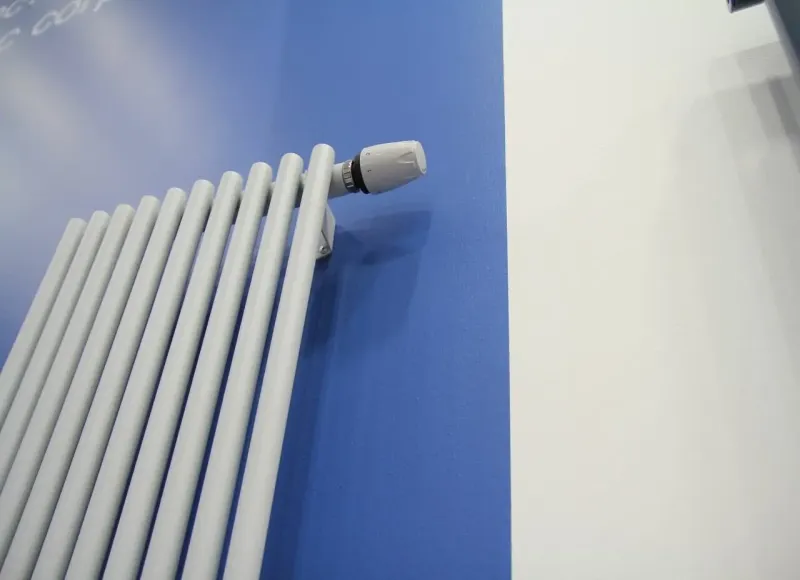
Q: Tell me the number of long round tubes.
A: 10